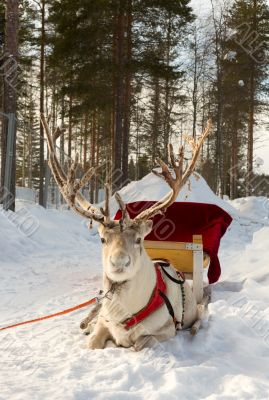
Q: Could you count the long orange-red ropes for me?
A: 1